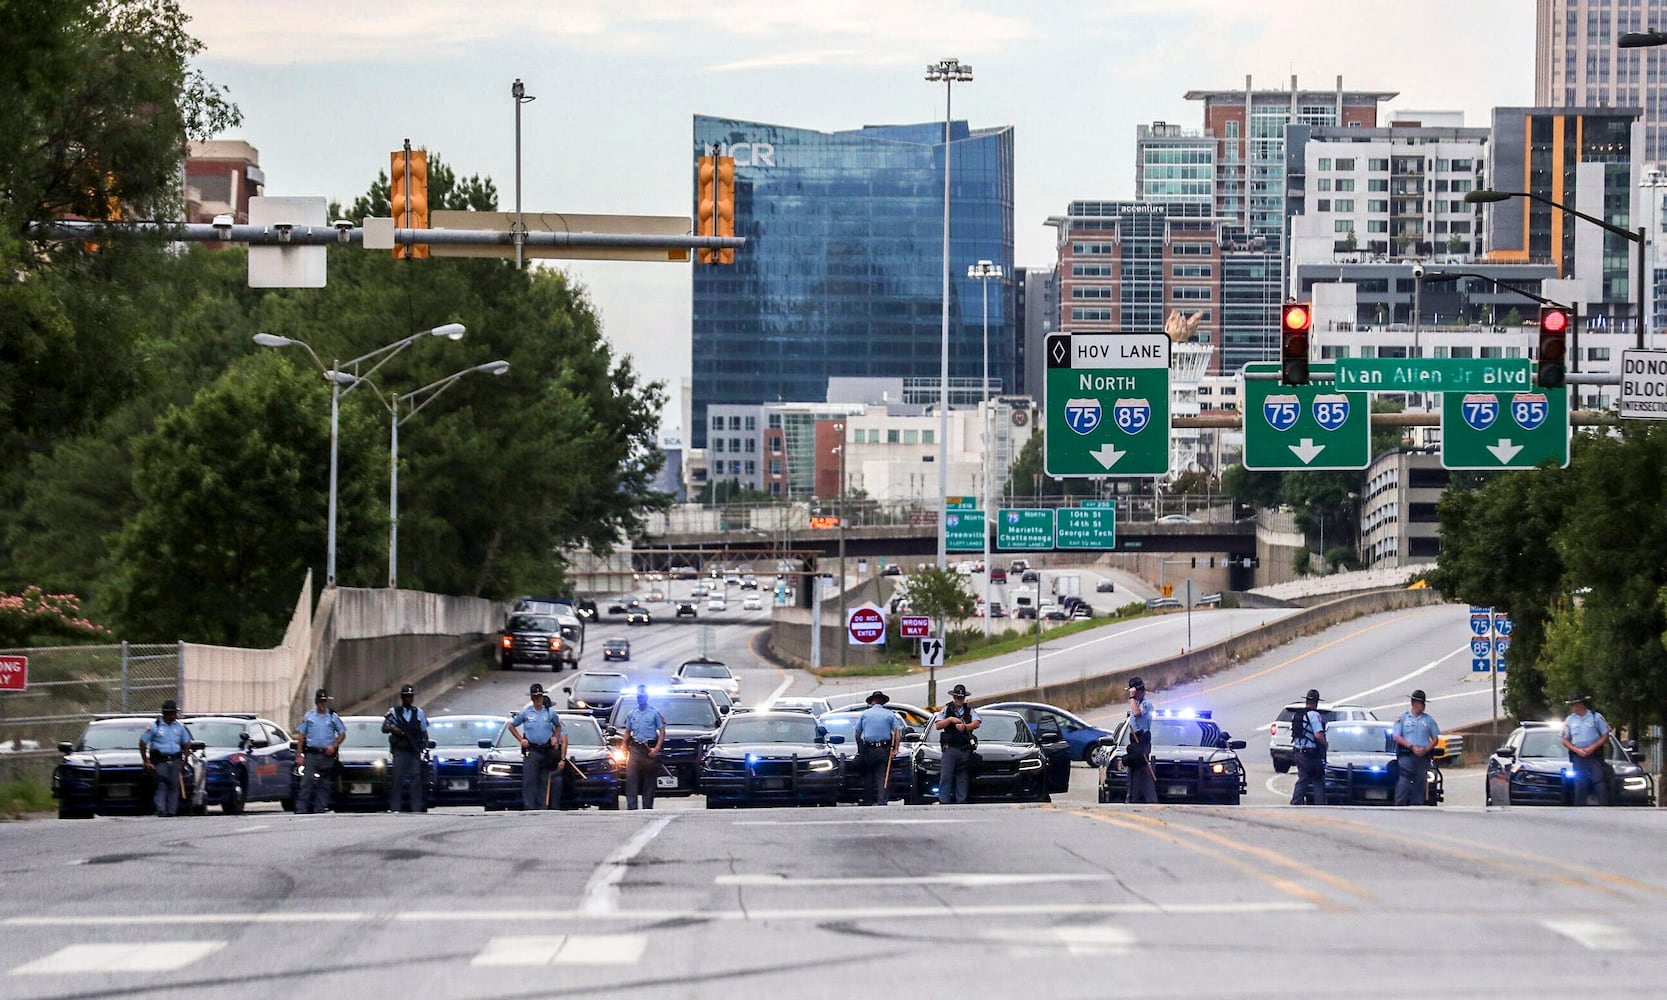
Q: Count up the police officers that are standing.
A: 12